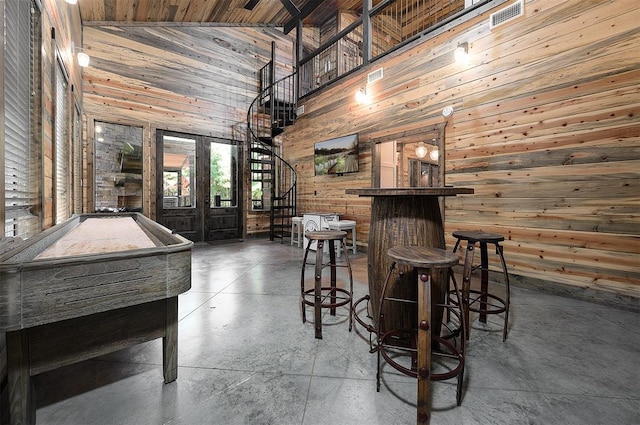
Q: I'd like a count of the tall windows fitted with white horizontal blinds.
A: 3